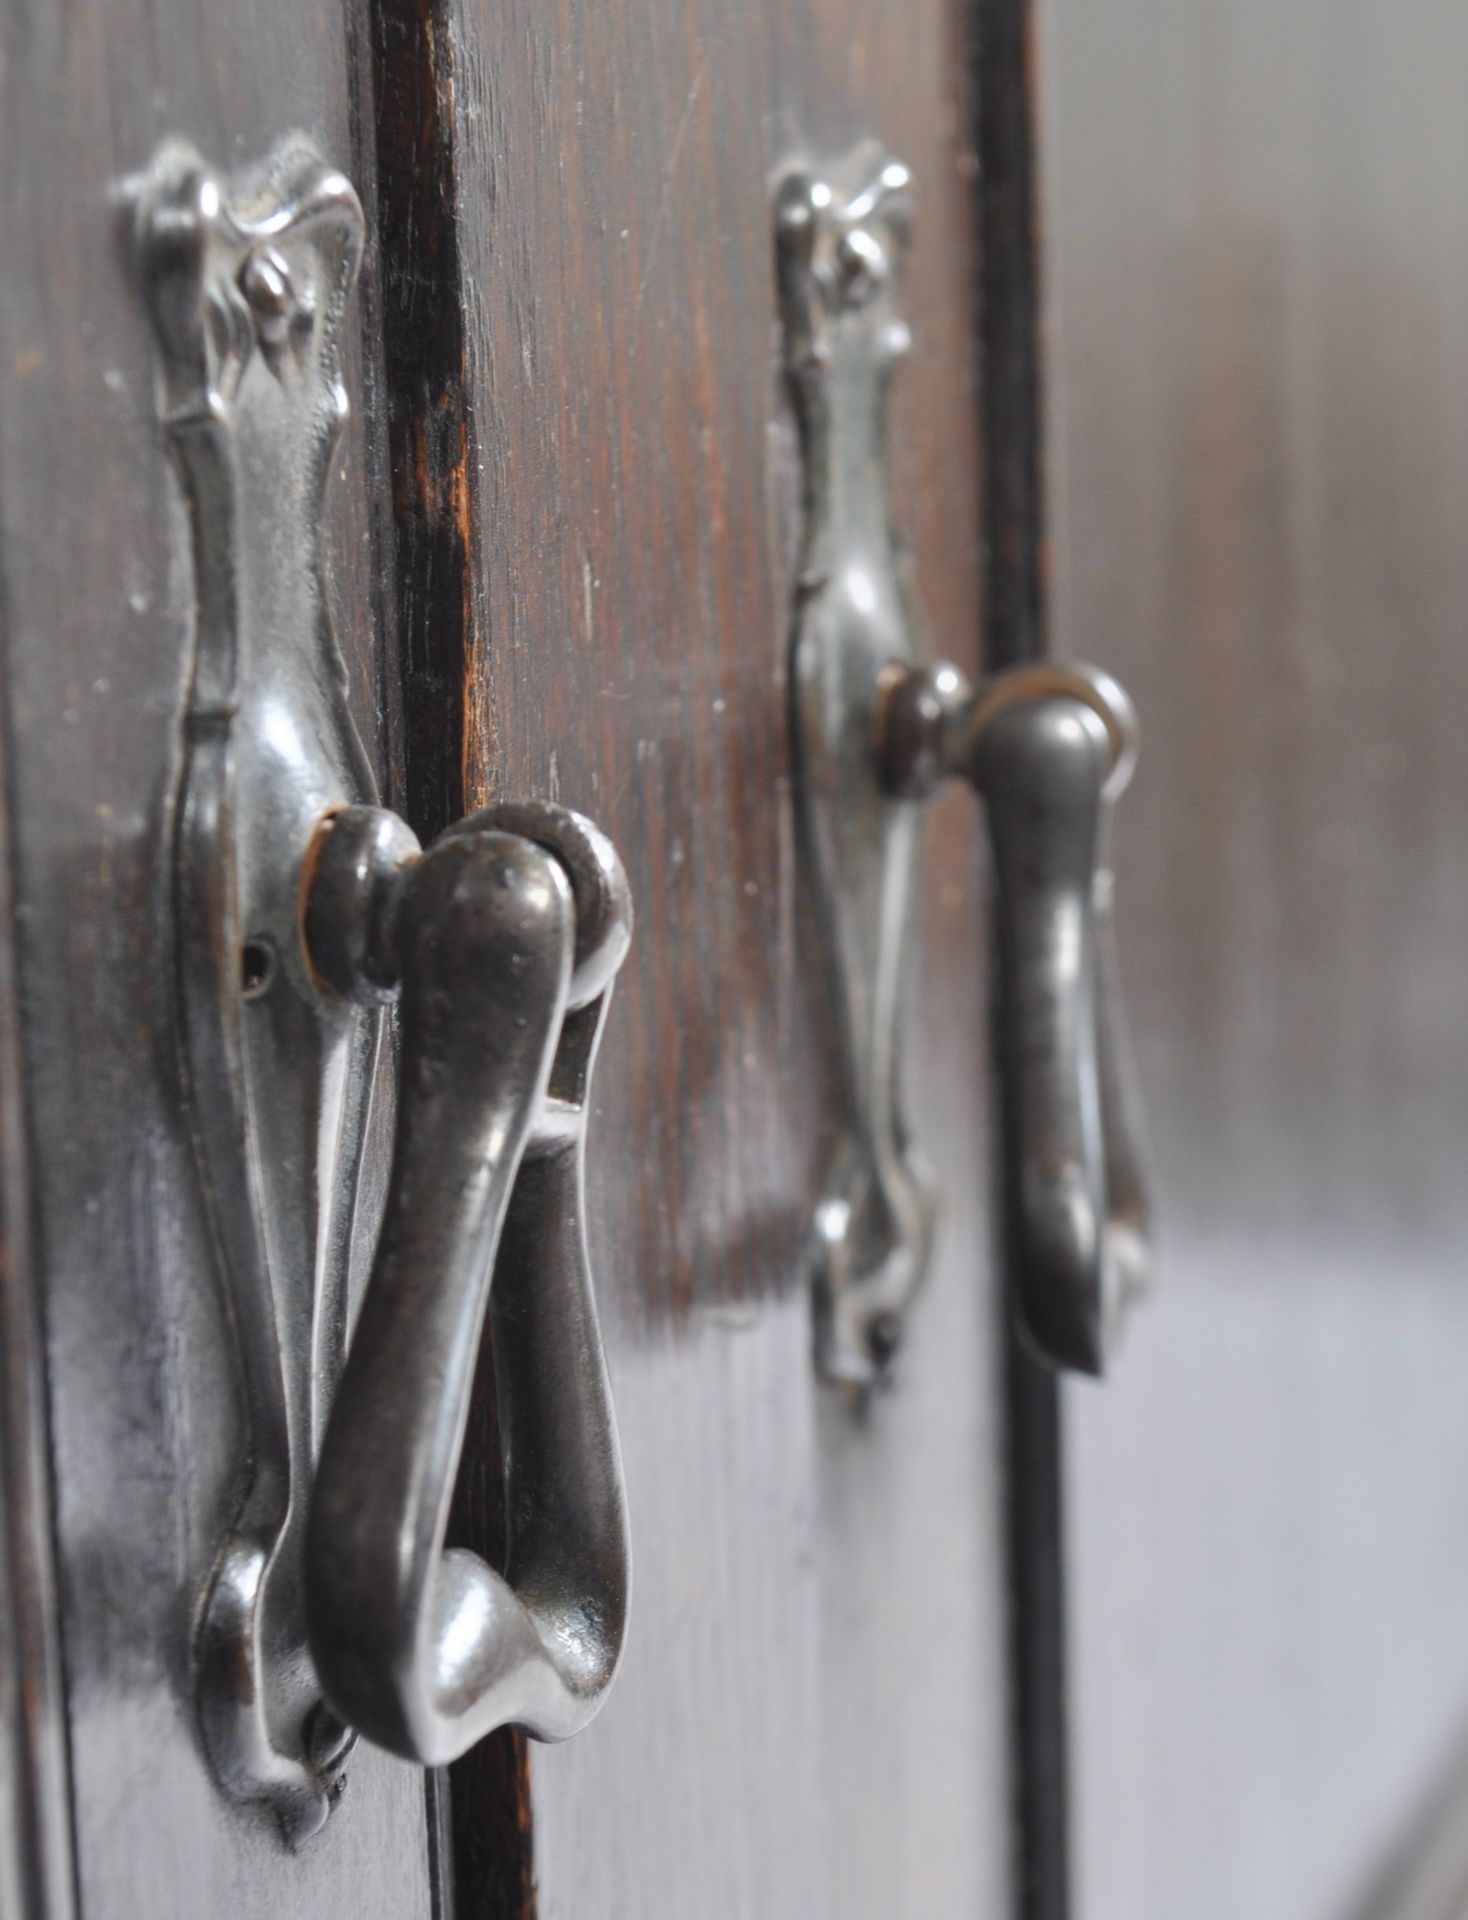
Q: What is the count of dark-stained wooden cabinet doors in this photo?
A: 2